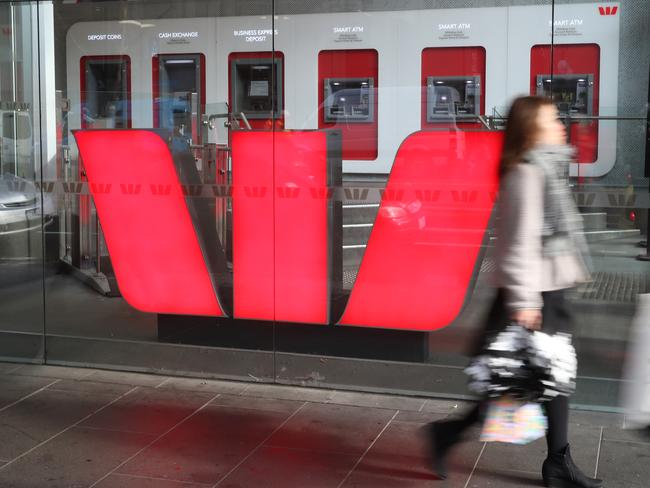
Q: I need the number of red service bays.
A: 6